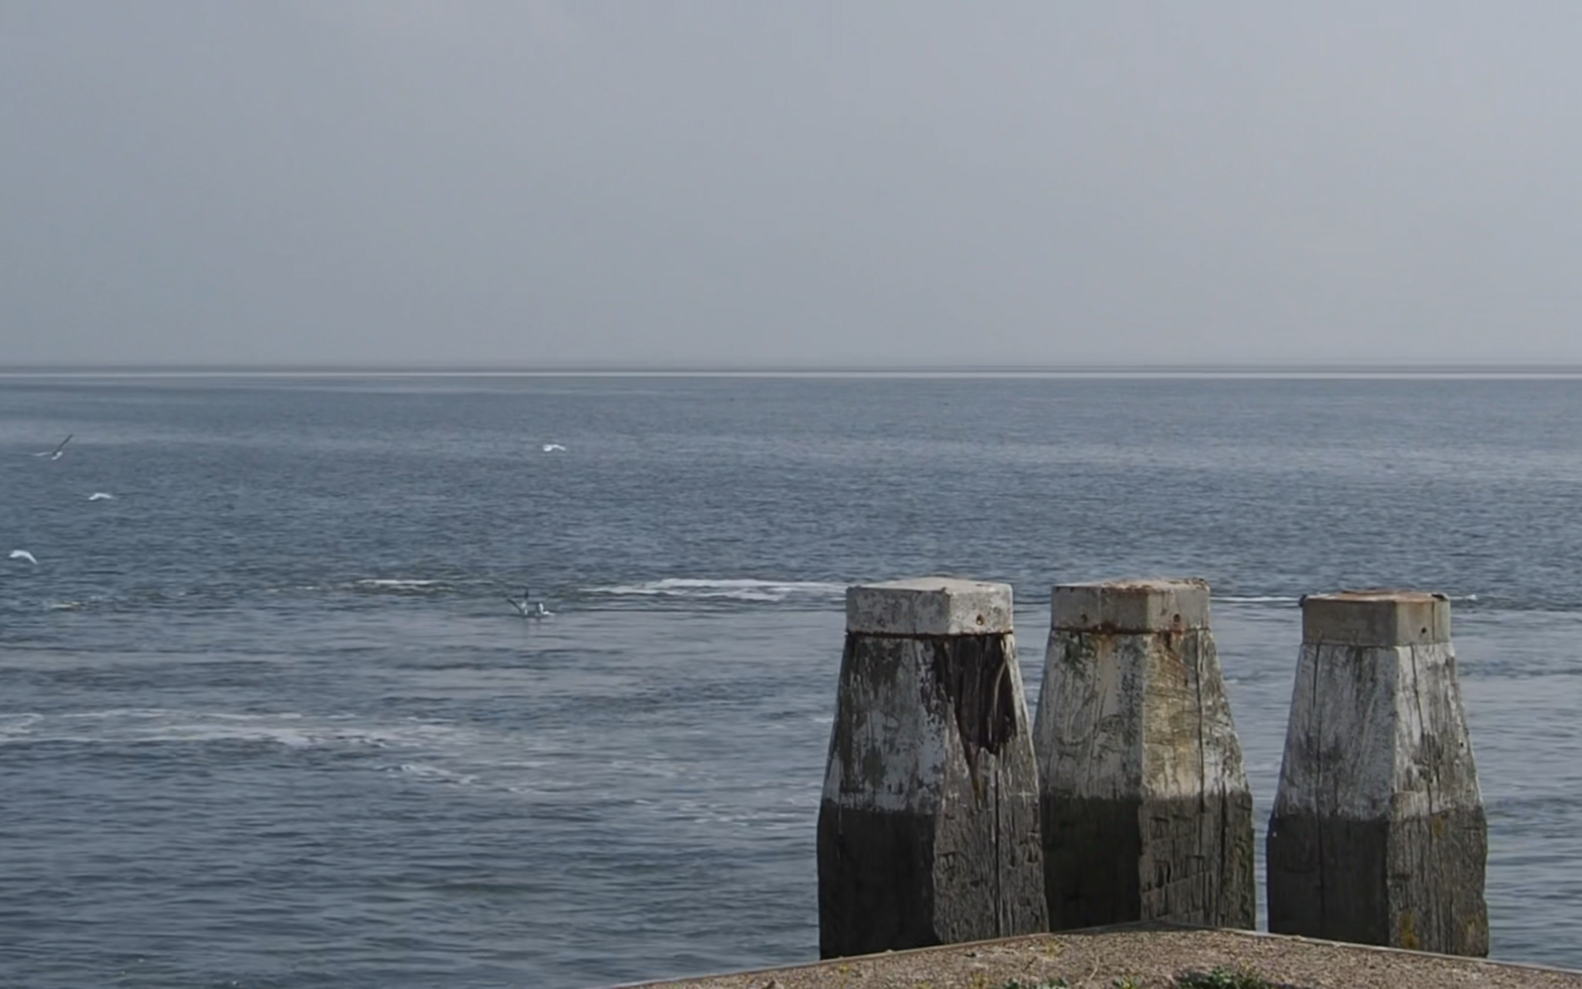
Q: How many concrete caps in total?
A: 3